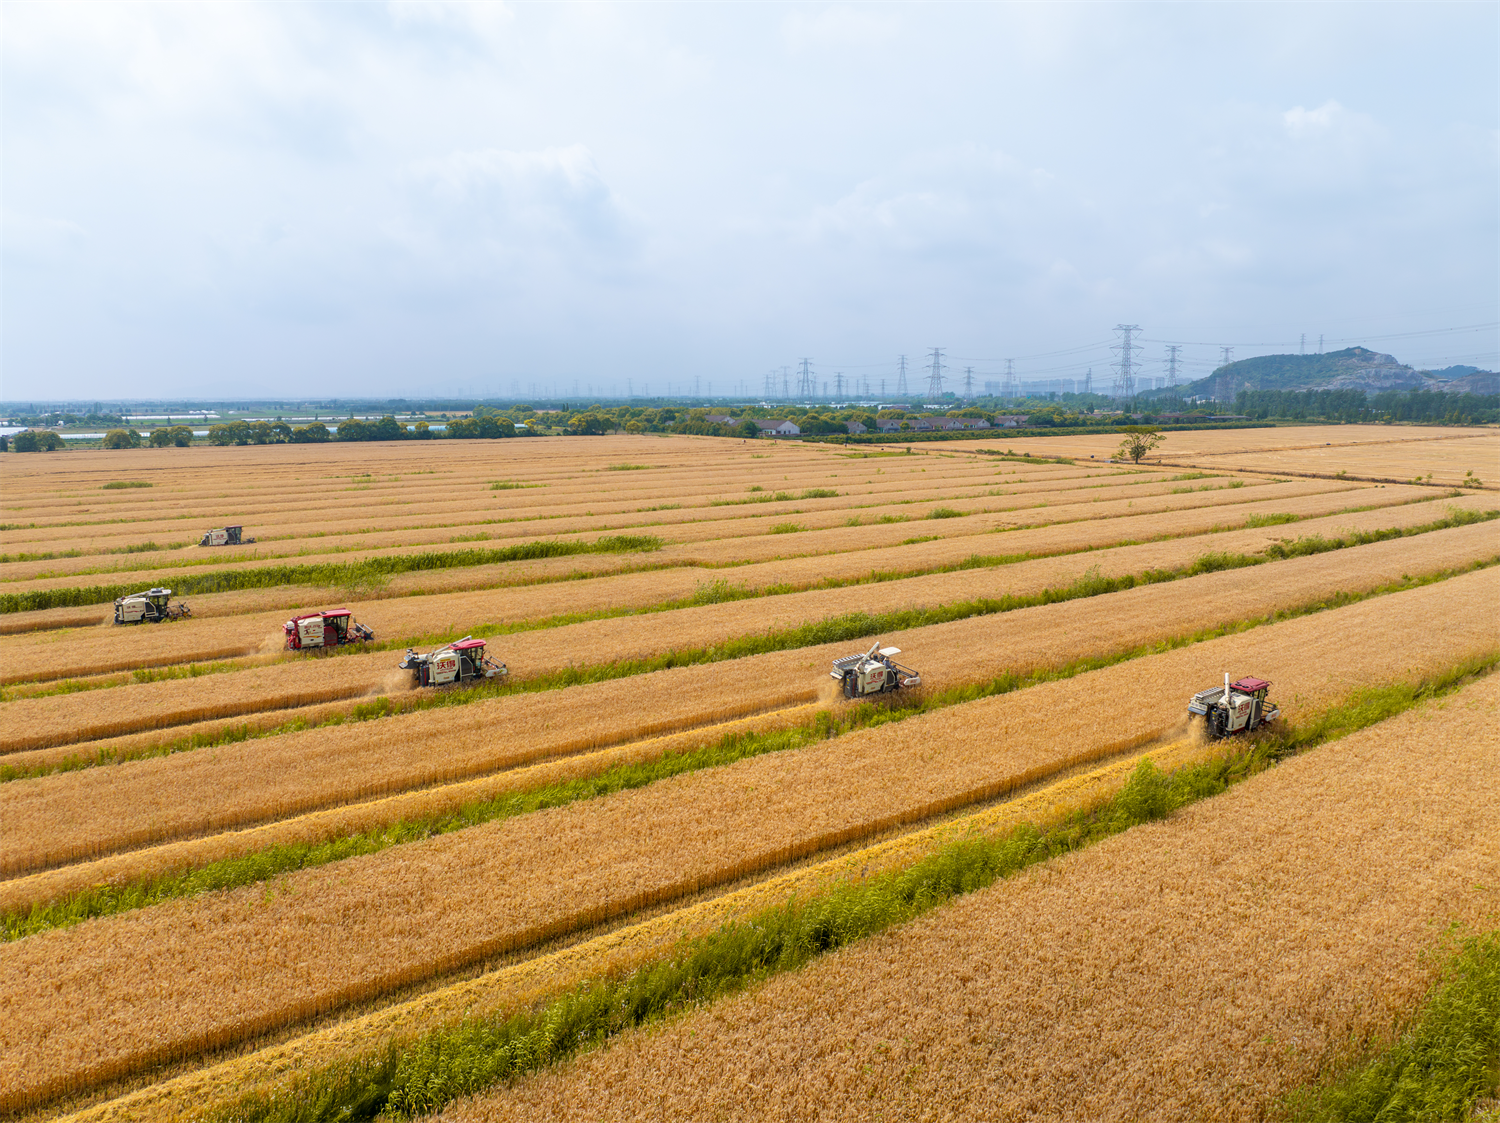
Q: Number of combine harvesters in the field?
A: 6